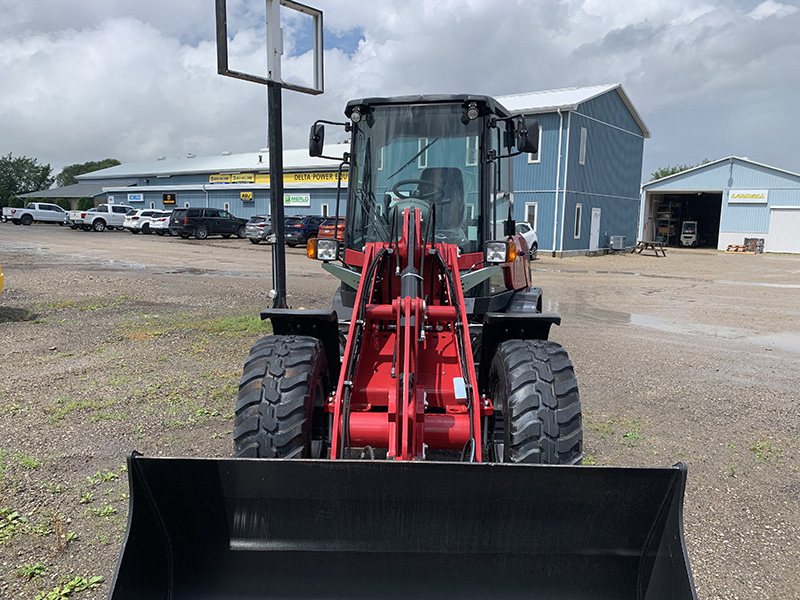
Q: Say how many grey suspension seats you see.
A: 1